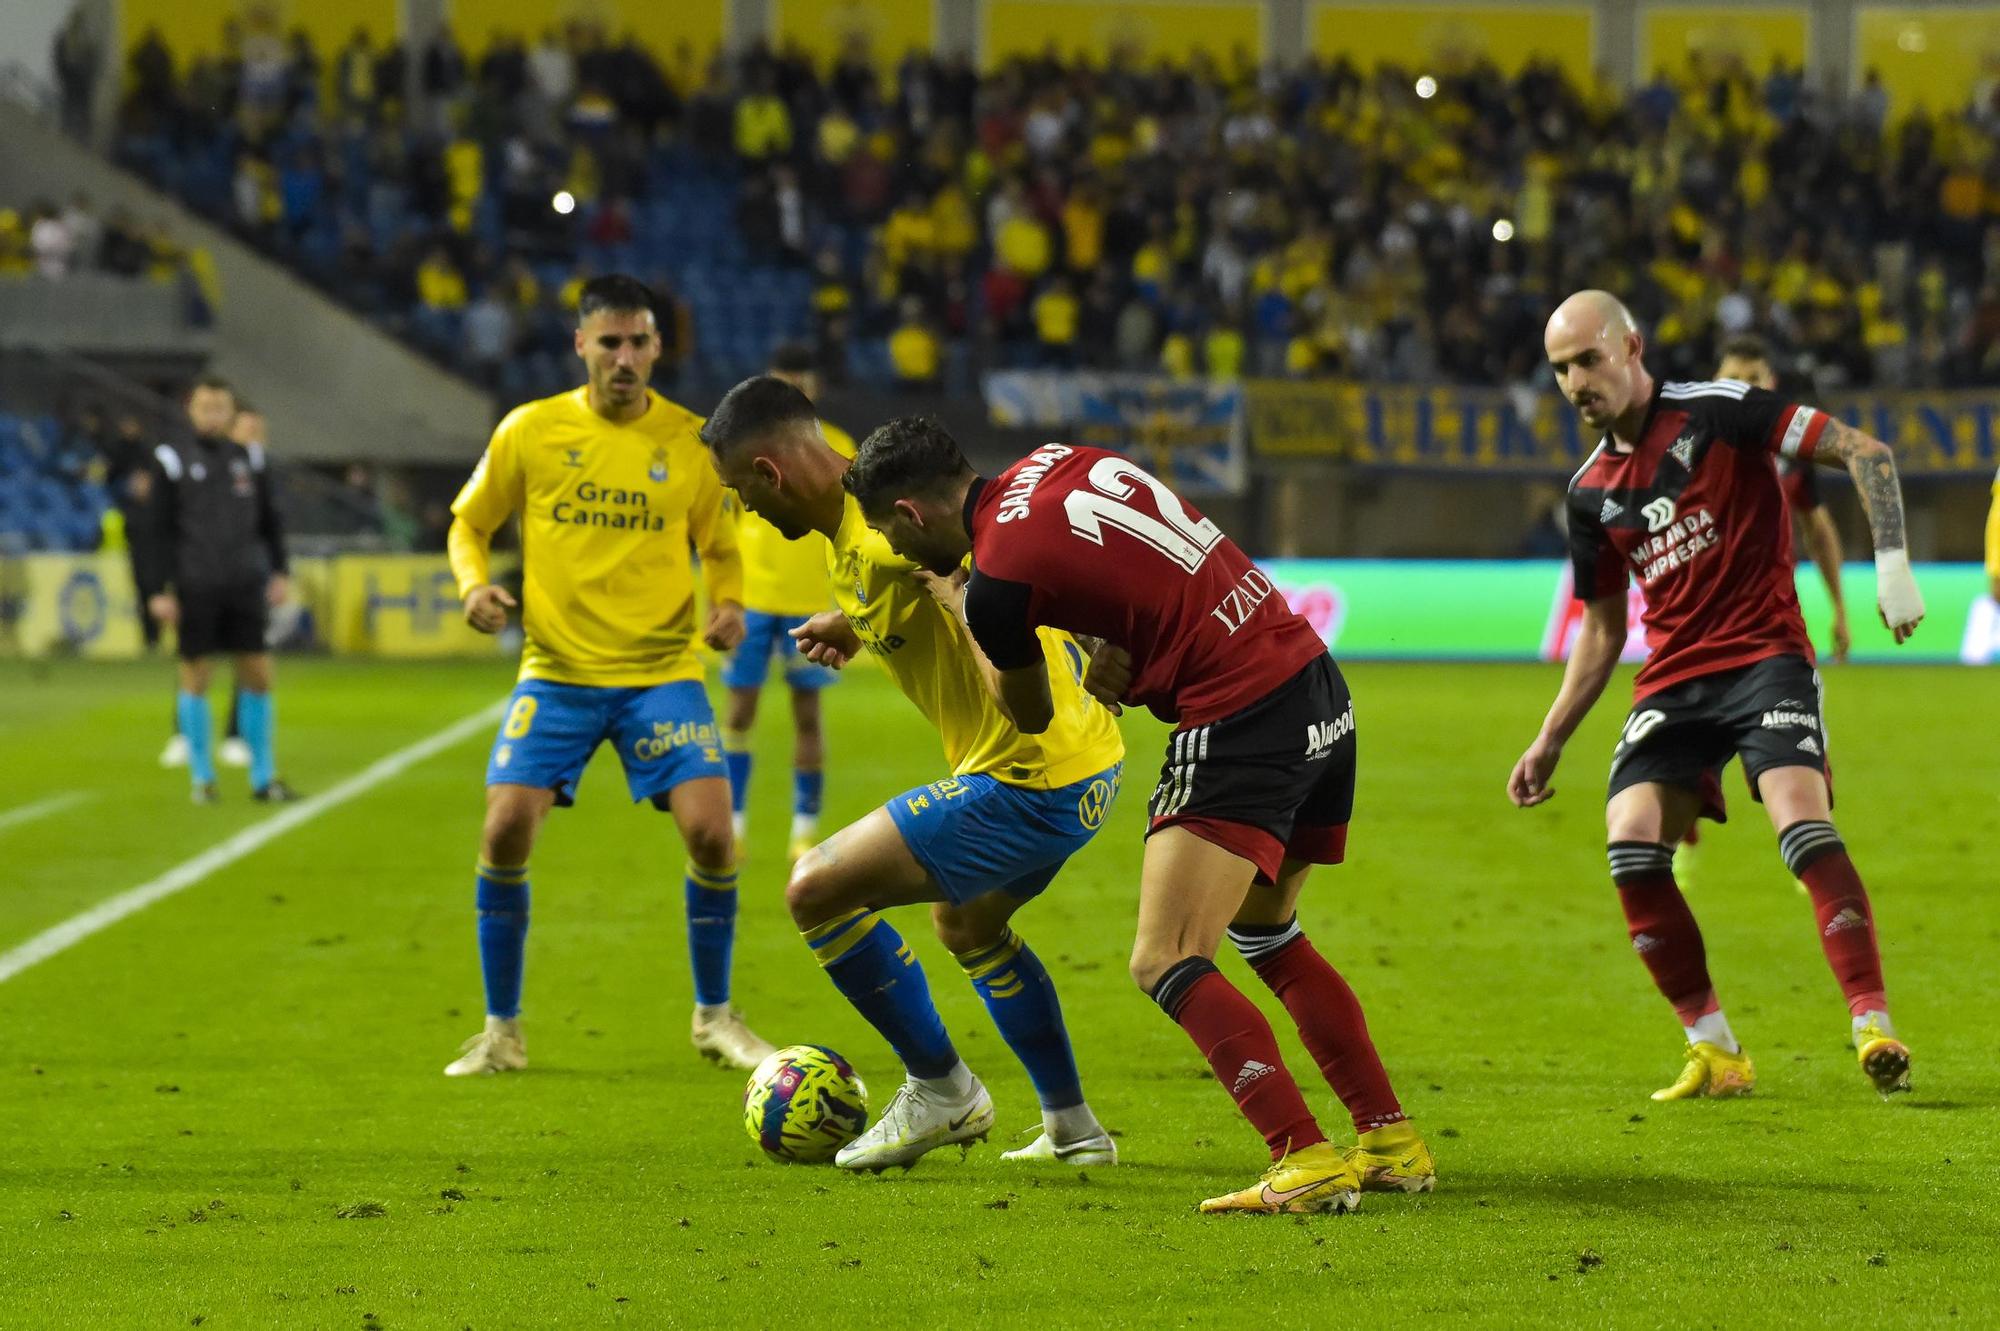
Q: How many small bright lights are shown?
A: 3